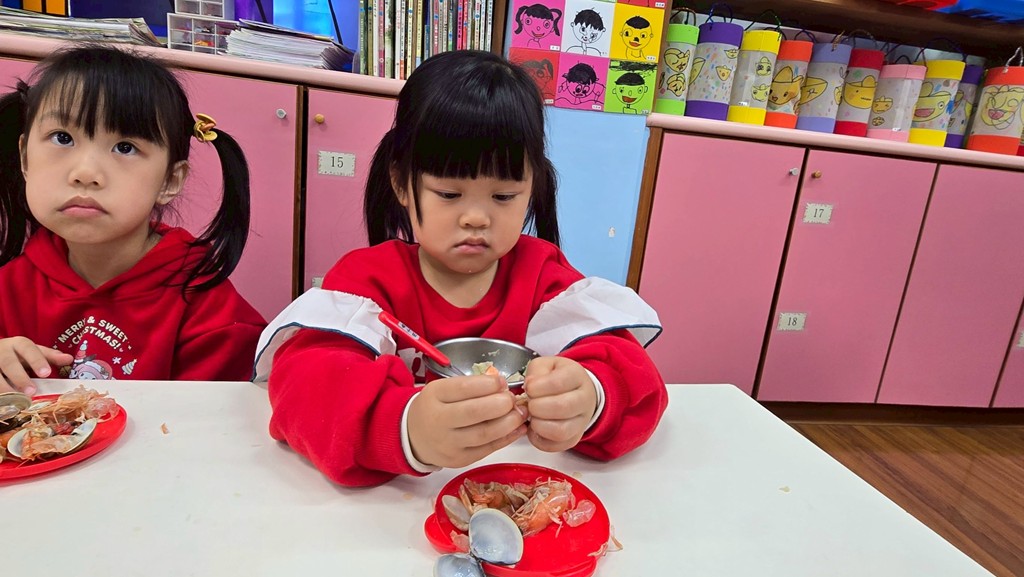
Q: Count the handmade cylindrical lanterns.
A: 10